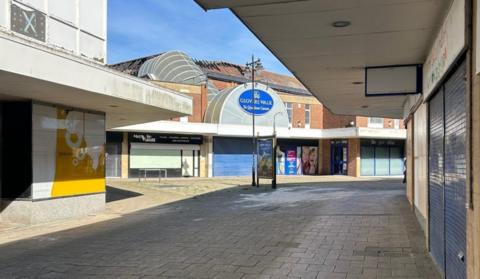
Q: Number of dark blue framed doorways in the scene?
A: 1